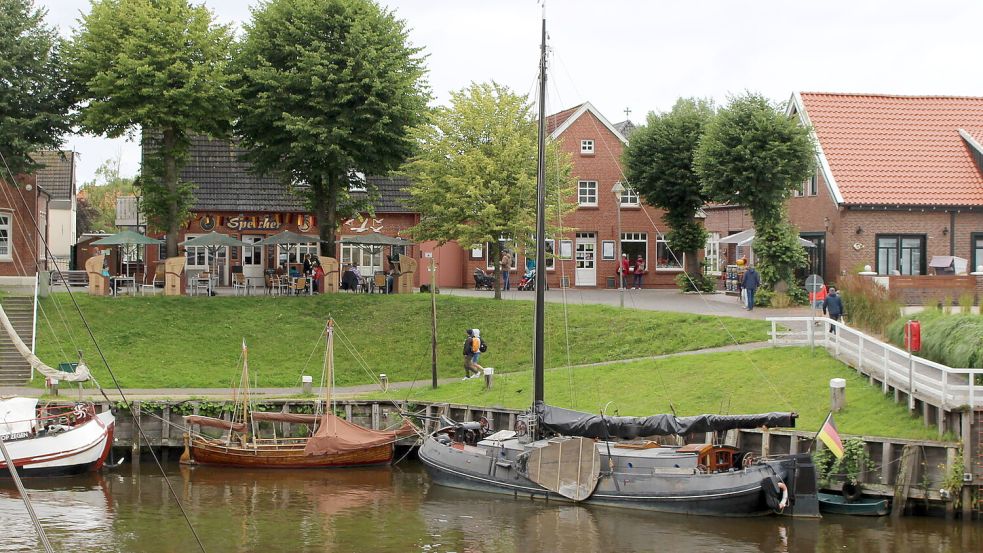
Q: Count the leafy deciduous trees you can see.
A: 6